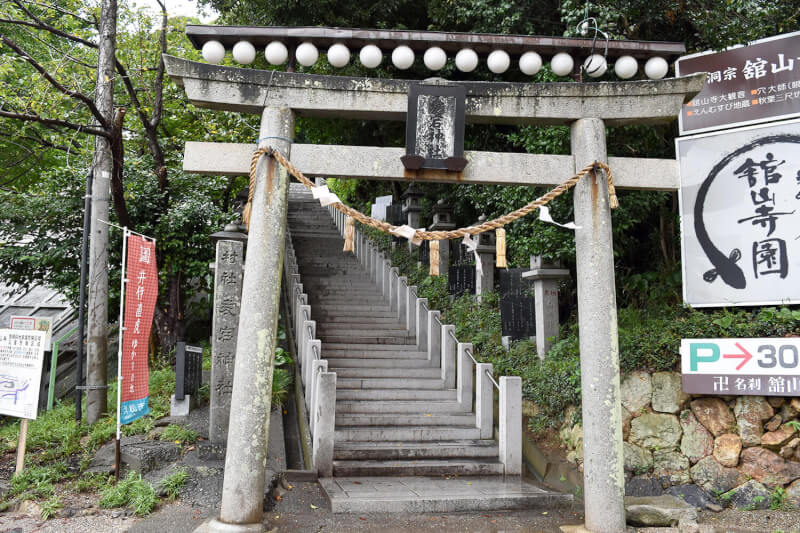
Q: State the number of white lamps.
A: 15